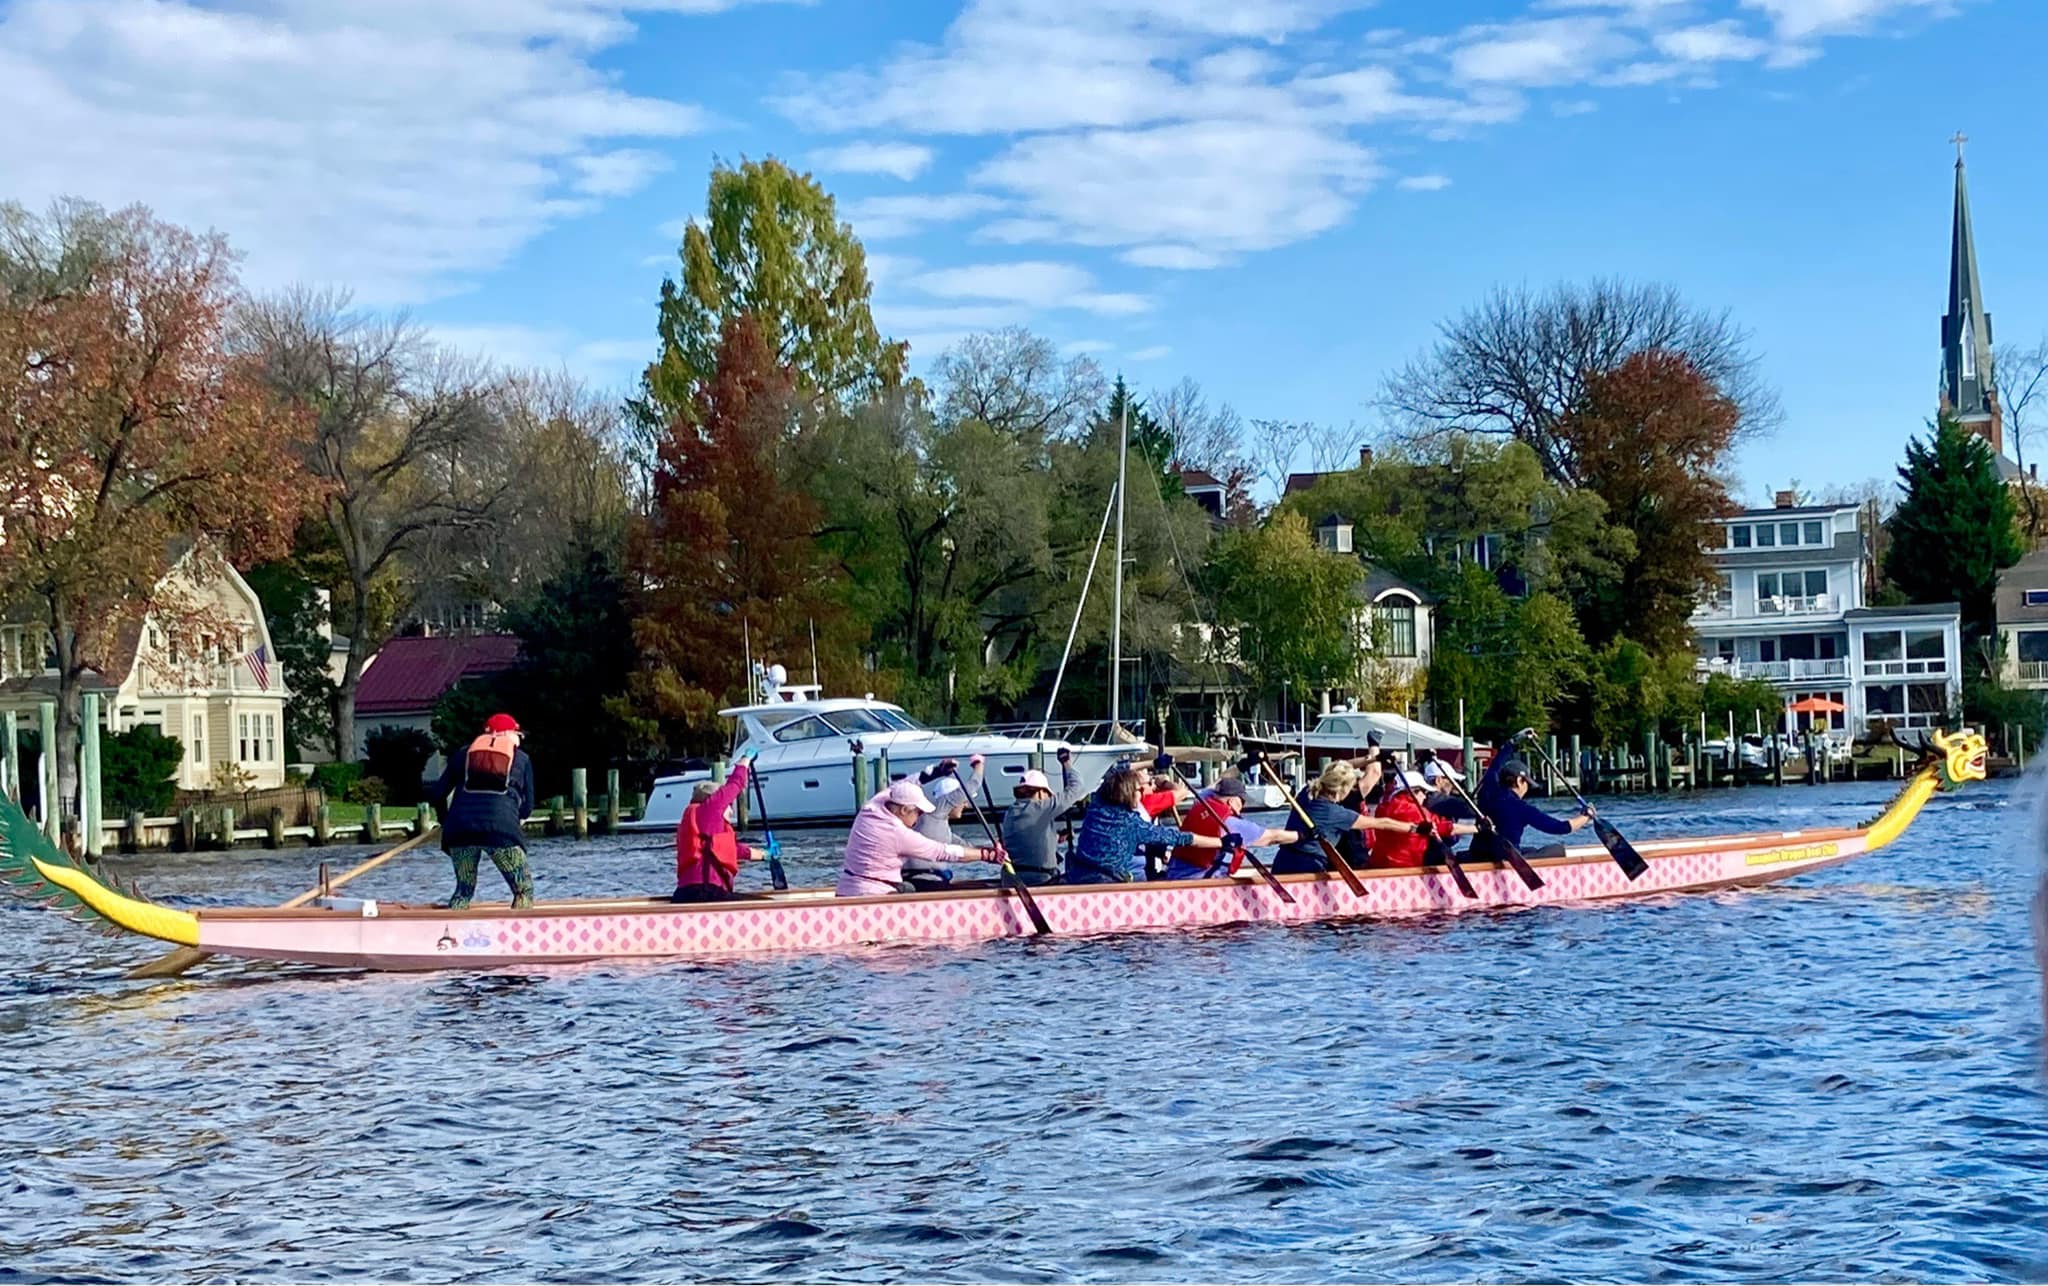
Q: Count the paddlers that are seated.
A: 12